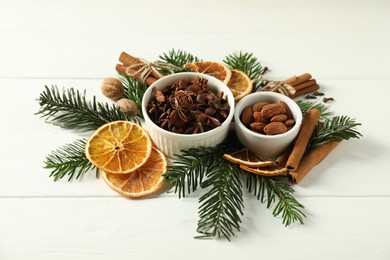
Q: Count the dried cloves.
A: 4